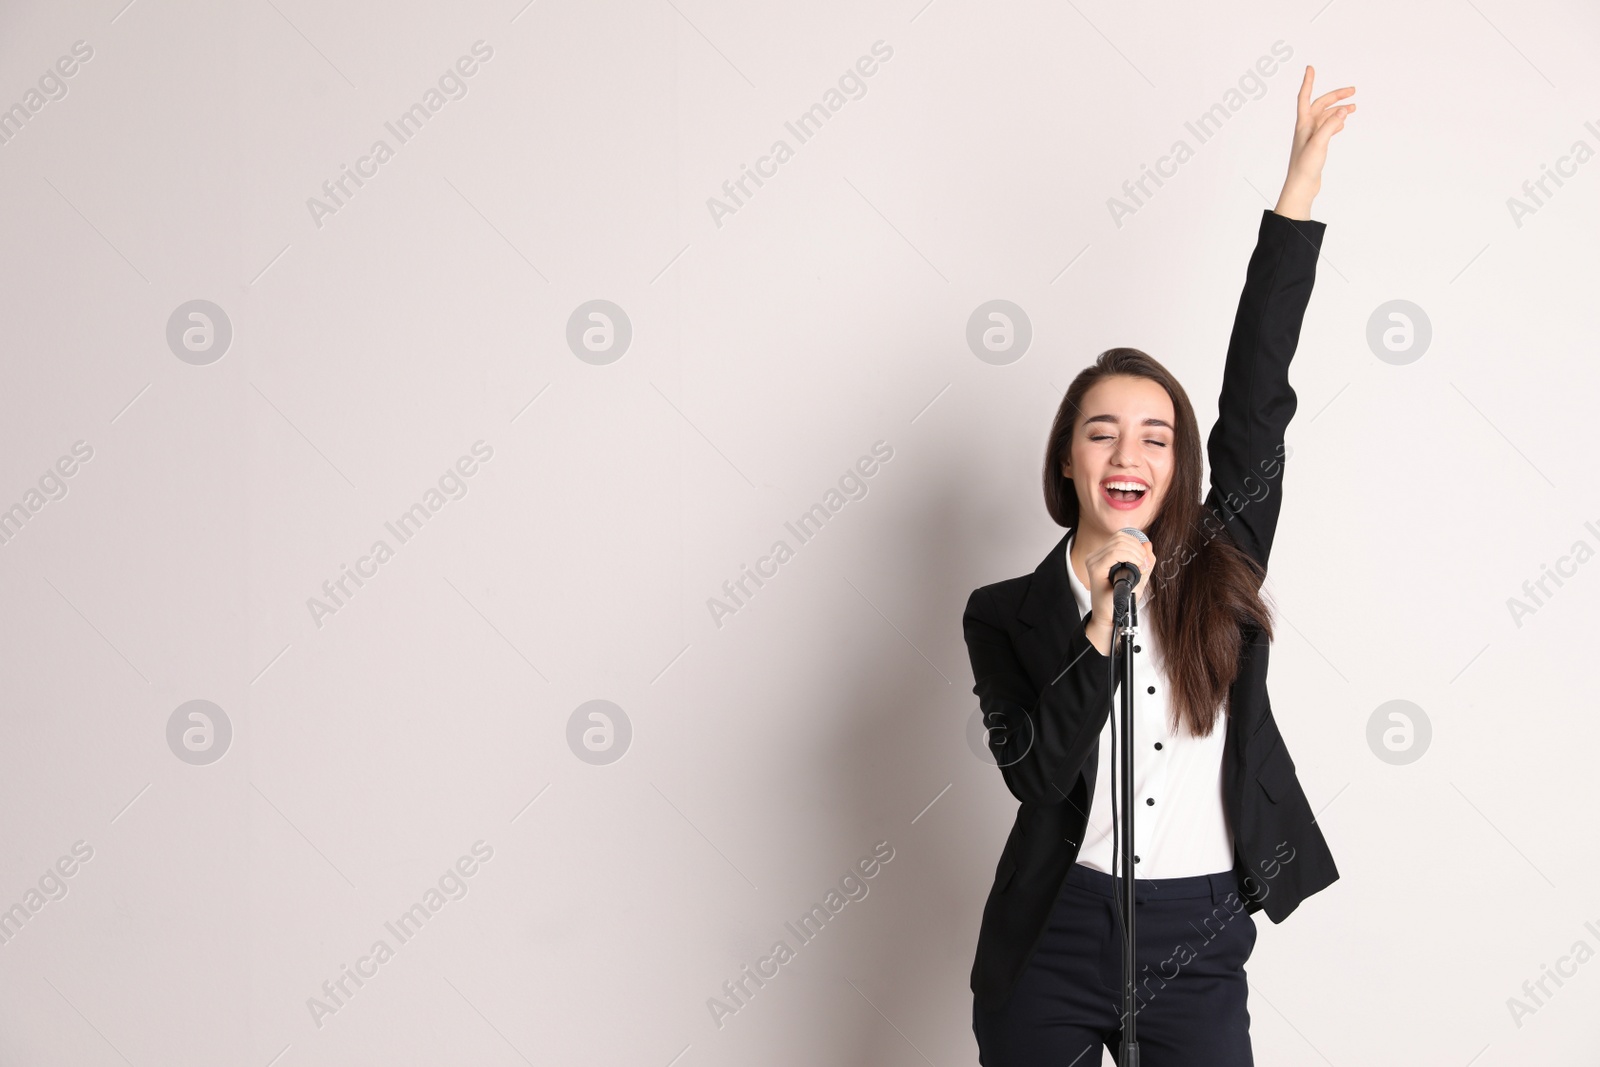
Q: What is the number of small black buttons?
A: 5